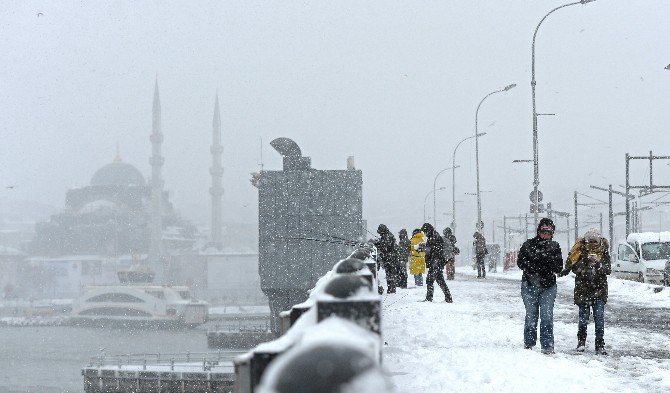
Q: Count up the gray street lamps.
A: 5